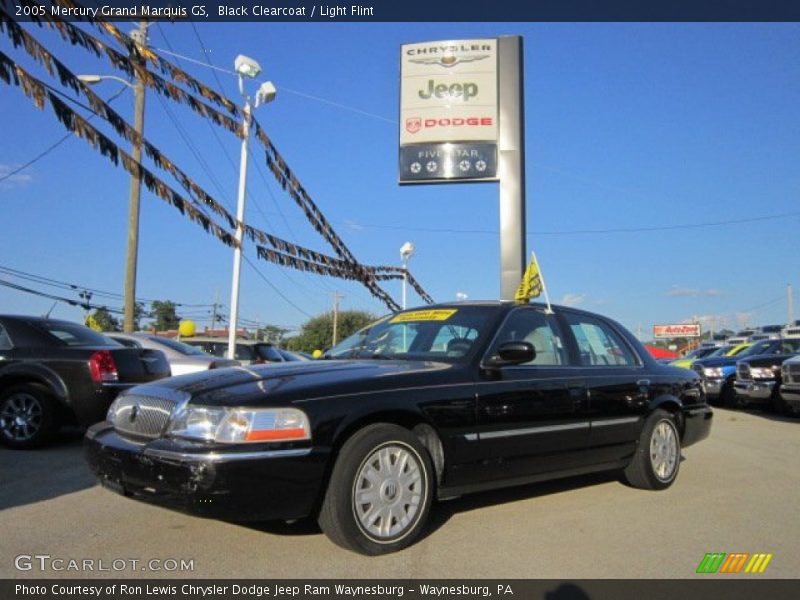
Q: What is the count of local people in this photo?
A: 0